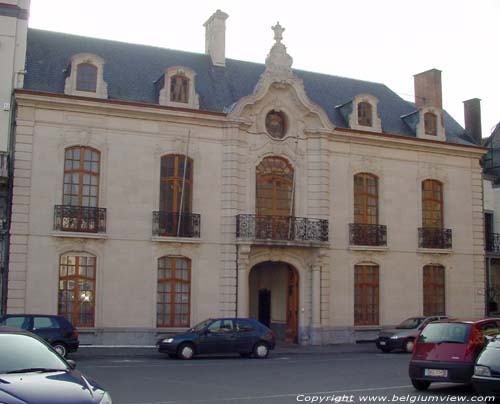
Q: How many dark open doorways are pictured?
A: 1